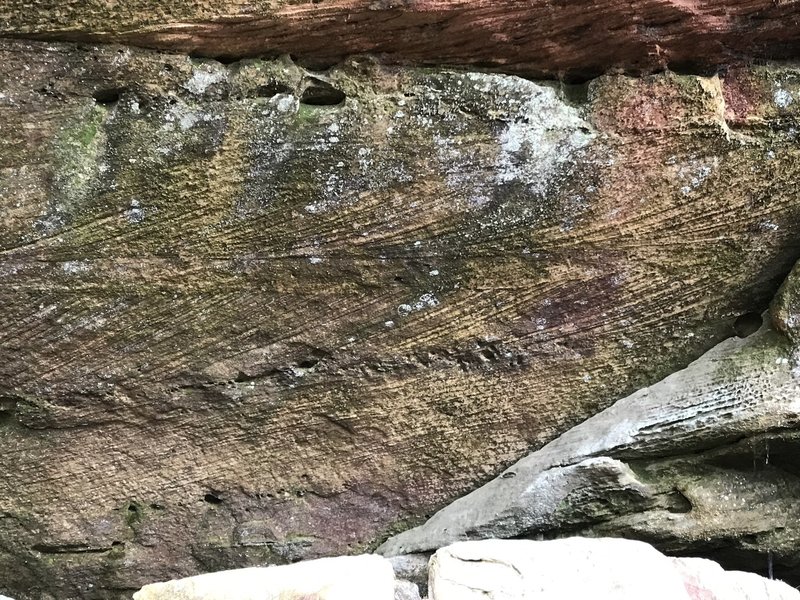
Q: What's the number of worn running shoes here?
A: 0